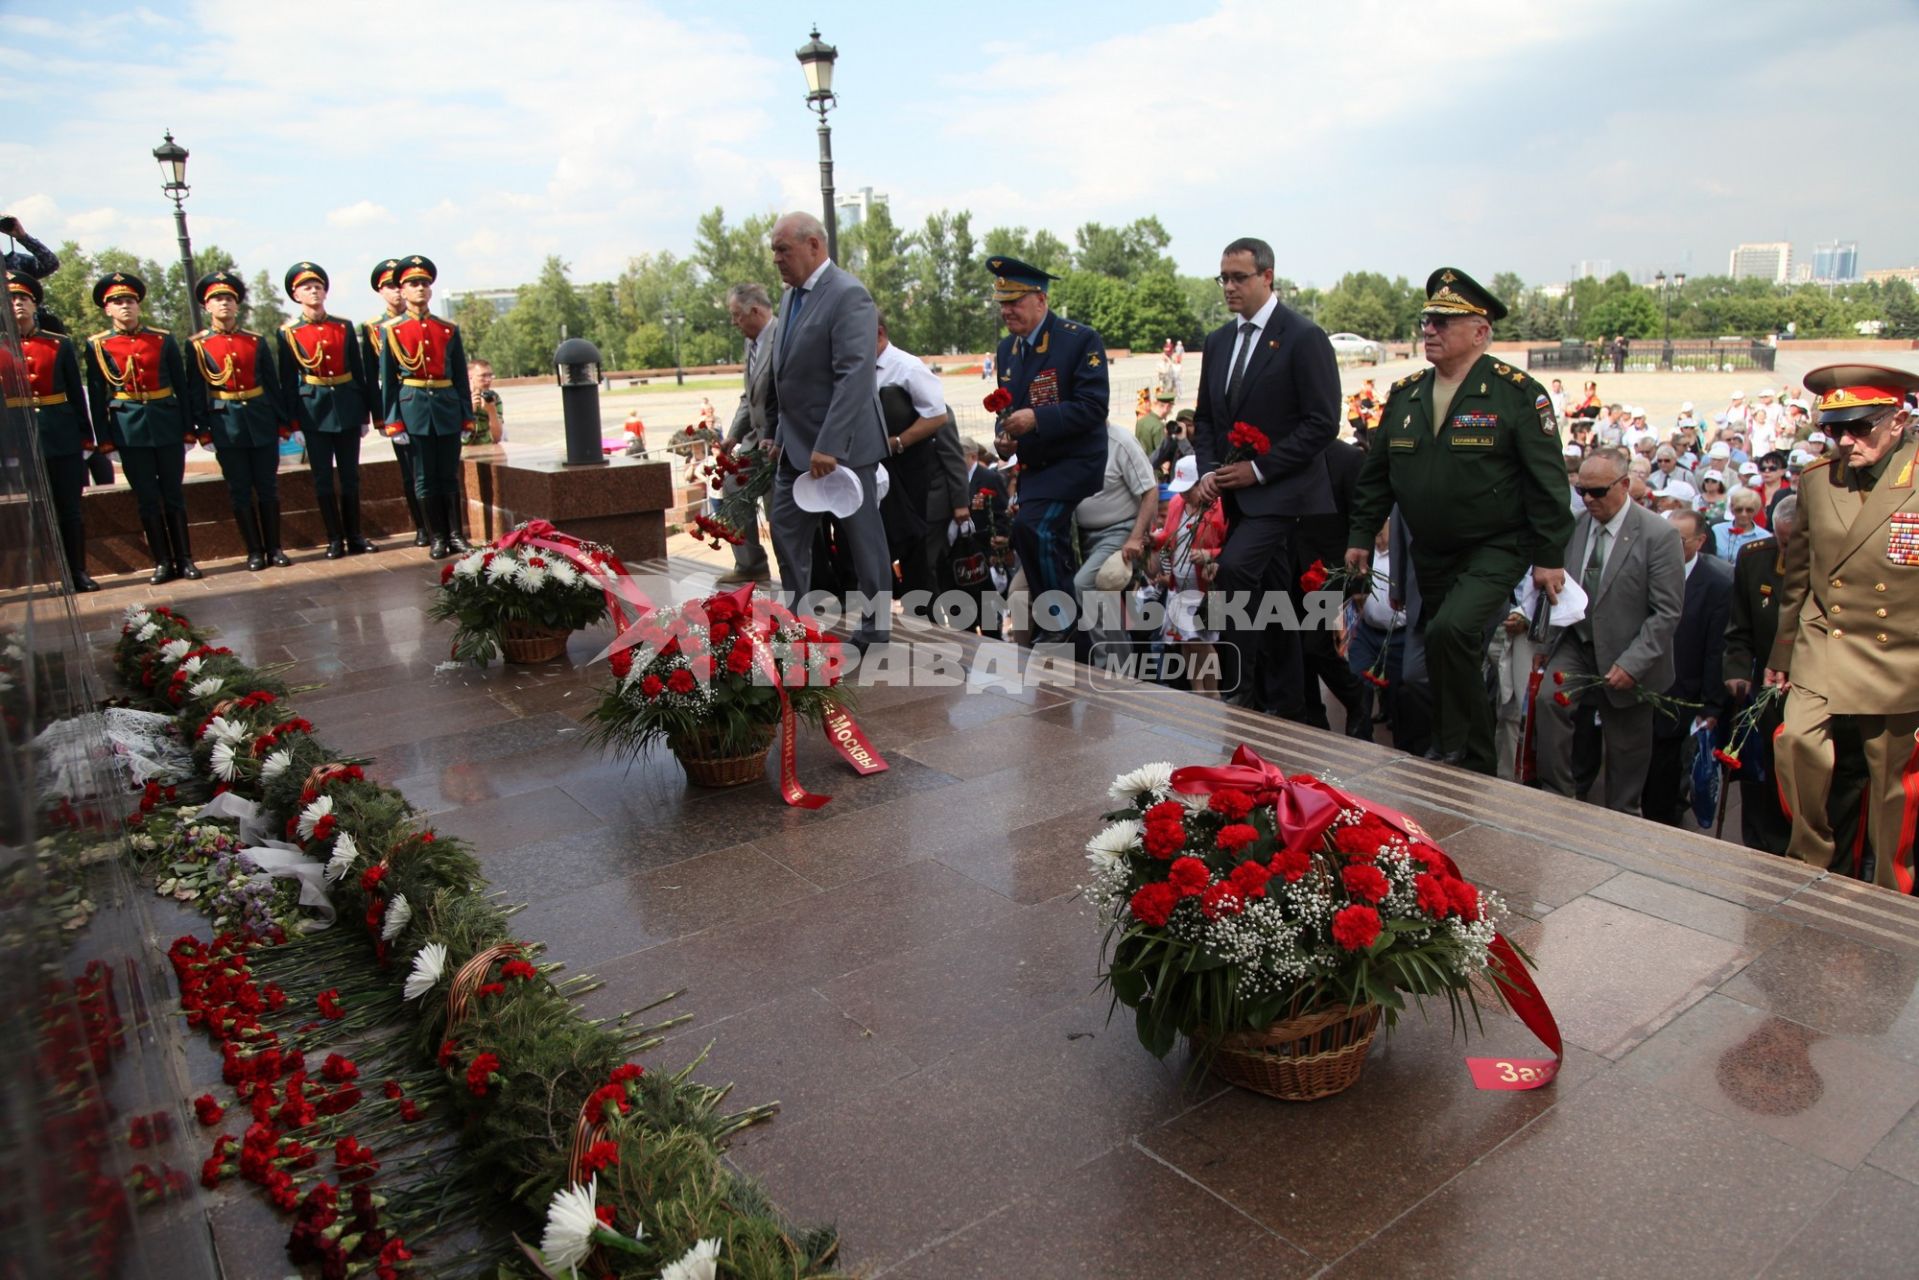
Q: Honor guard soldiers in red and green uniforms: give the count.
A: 6